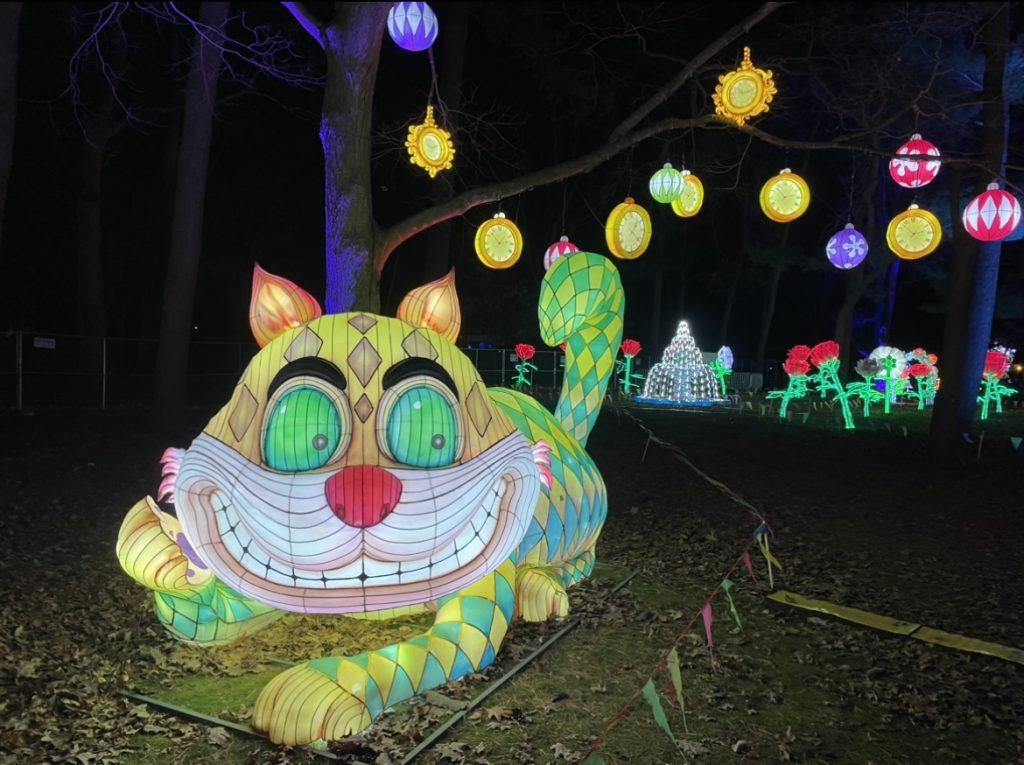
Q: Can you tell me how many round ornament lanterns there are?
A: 6